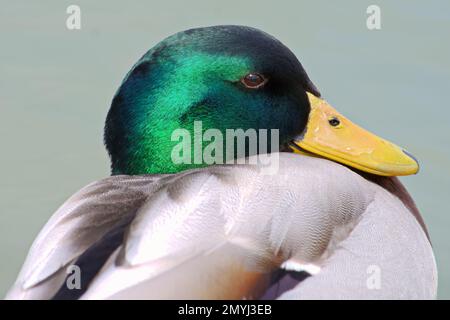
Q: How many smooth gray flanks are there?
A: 1